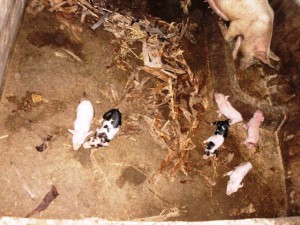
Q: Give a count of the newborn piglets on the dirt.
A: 6